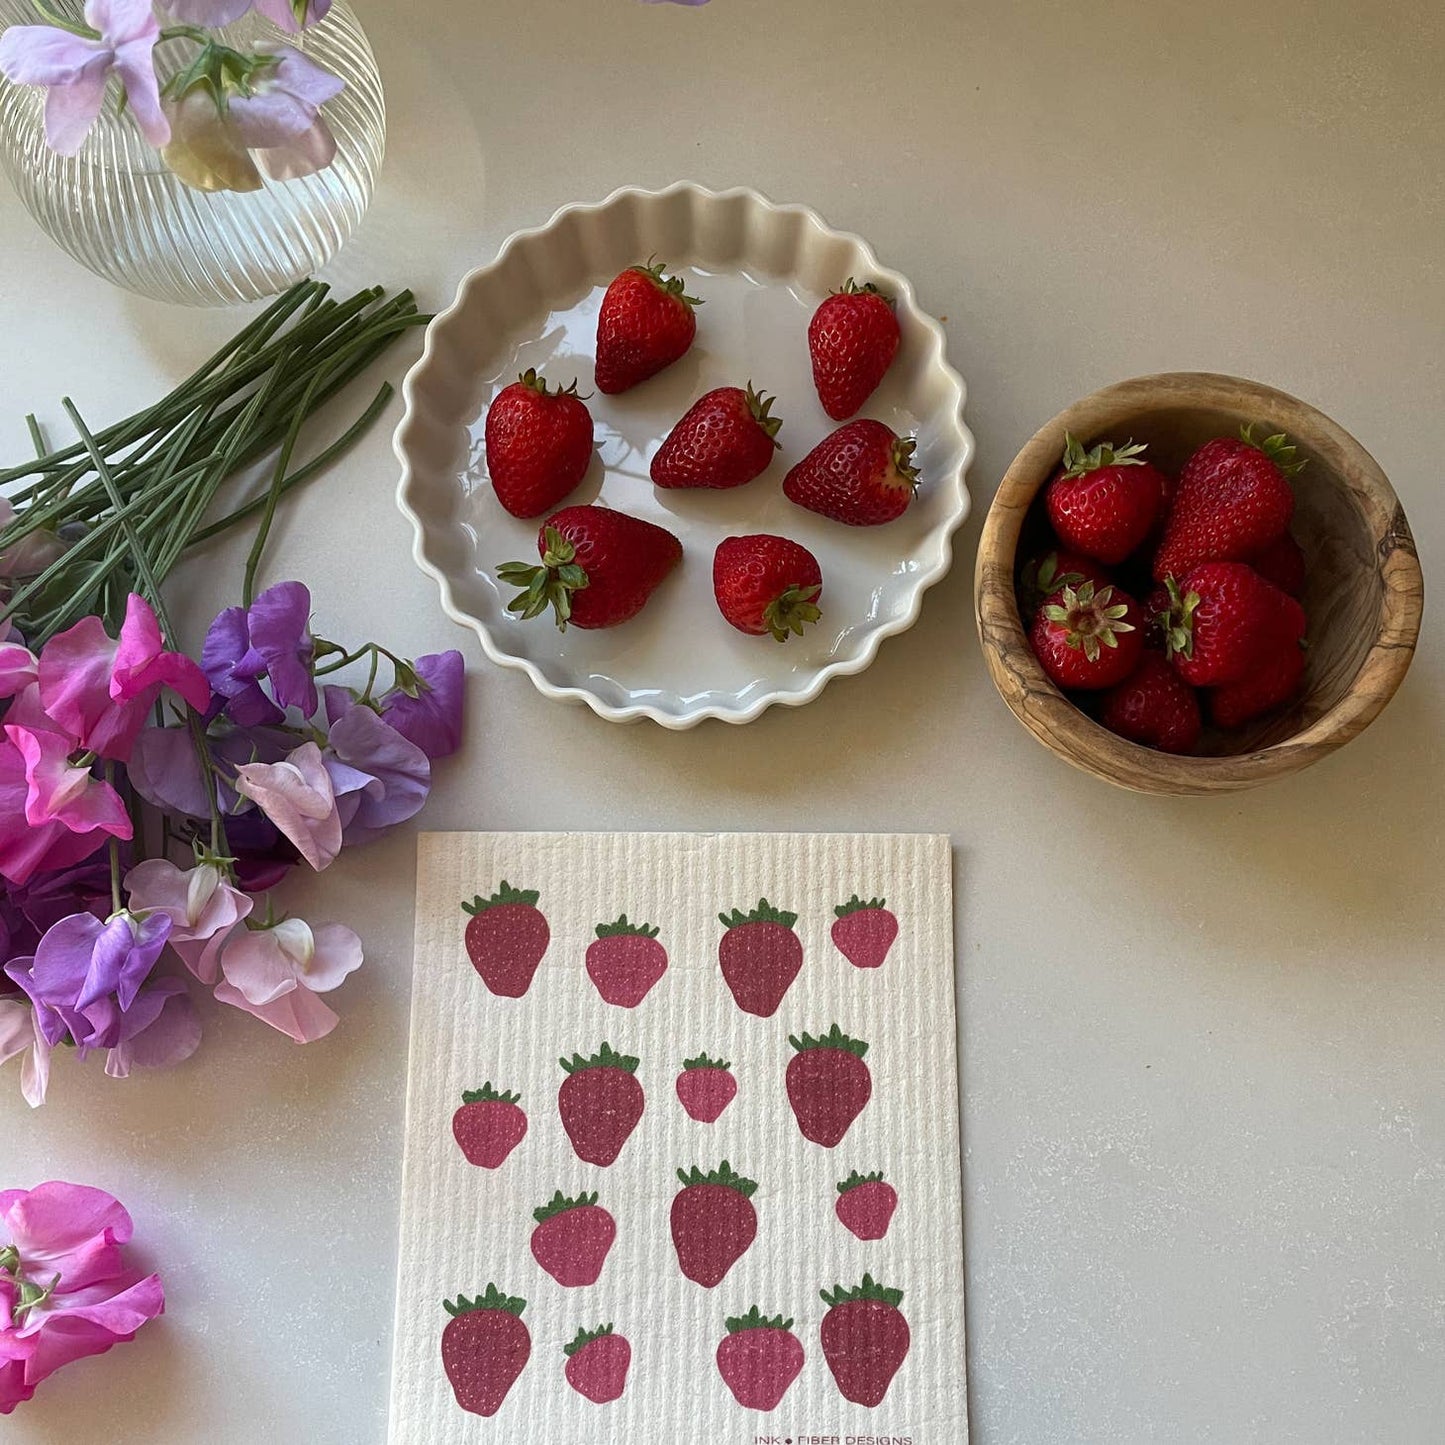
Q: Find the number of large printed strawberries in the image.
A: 7